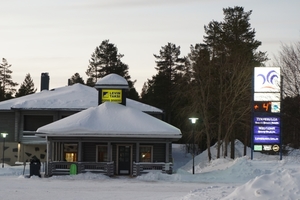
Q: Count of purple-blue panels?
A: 3